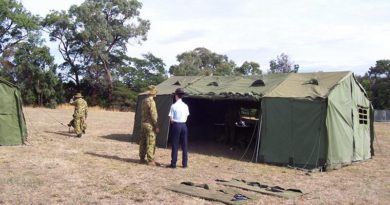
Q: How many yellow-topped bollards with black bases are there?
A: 0